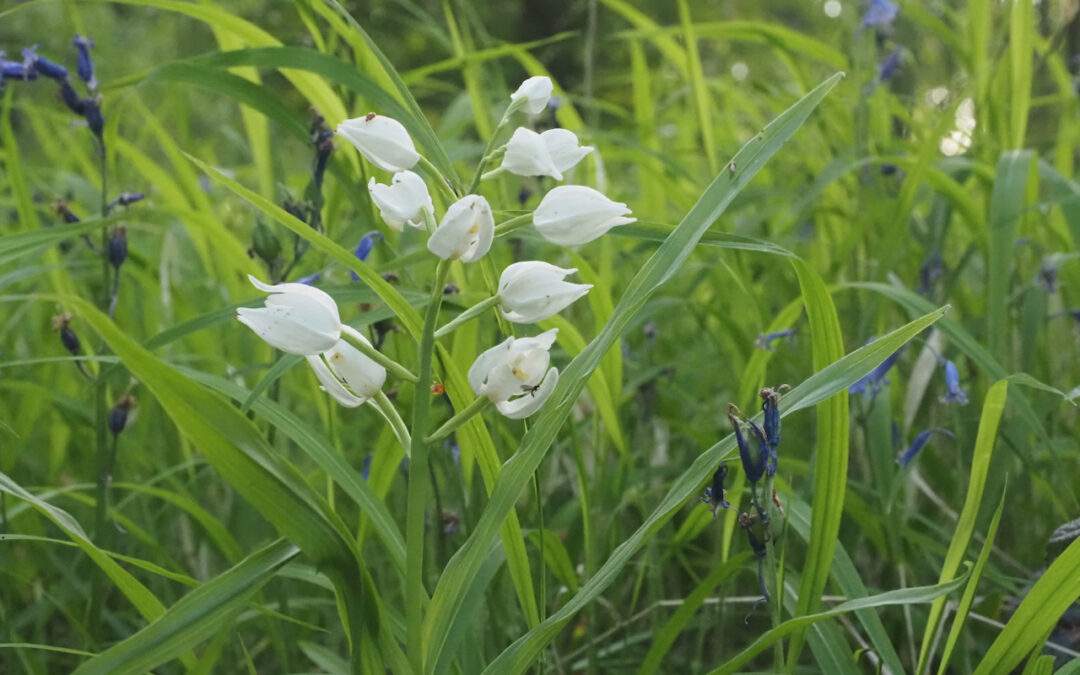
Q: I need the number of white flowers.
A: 10